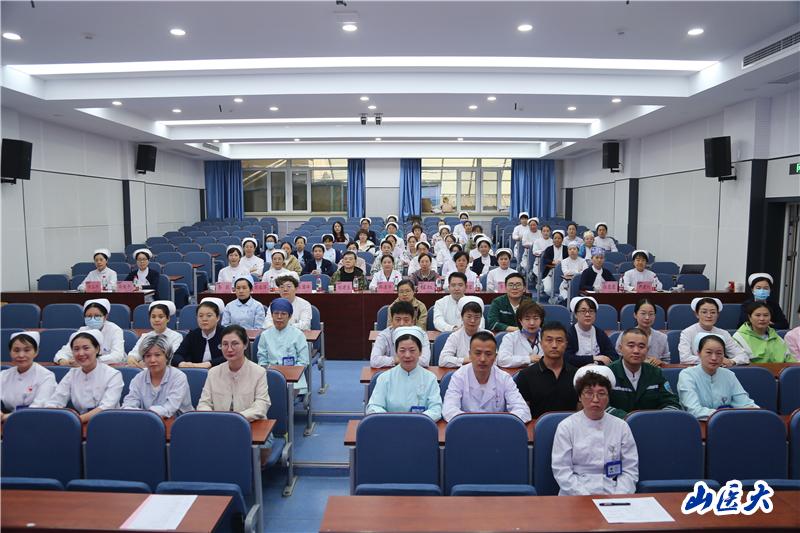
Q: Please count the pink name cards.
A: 12